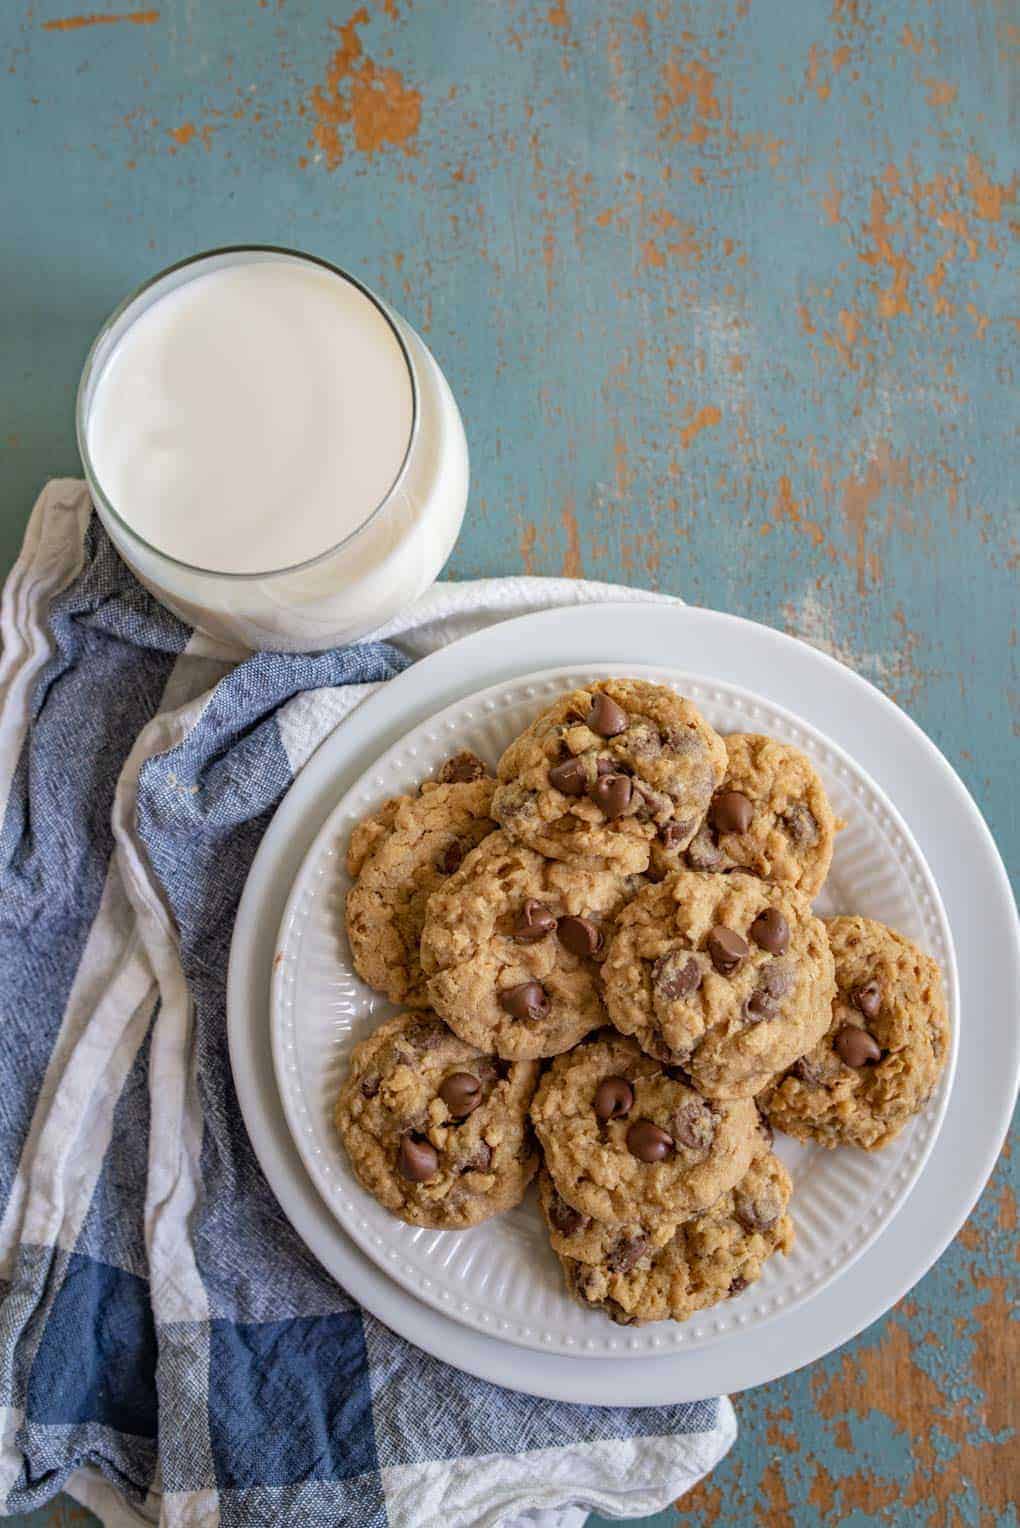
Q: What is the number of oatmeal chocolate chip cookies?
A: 9